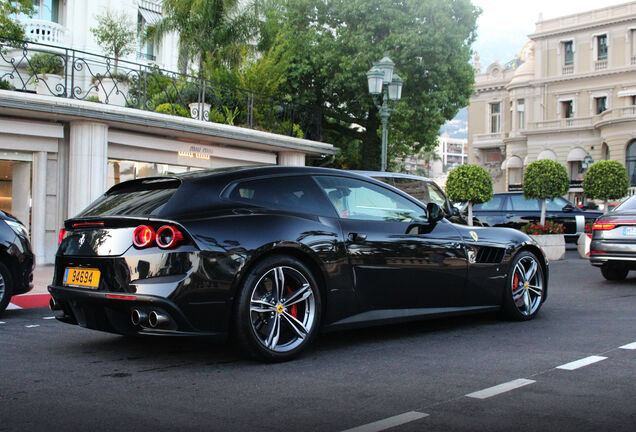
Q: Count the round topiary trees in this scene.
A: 3